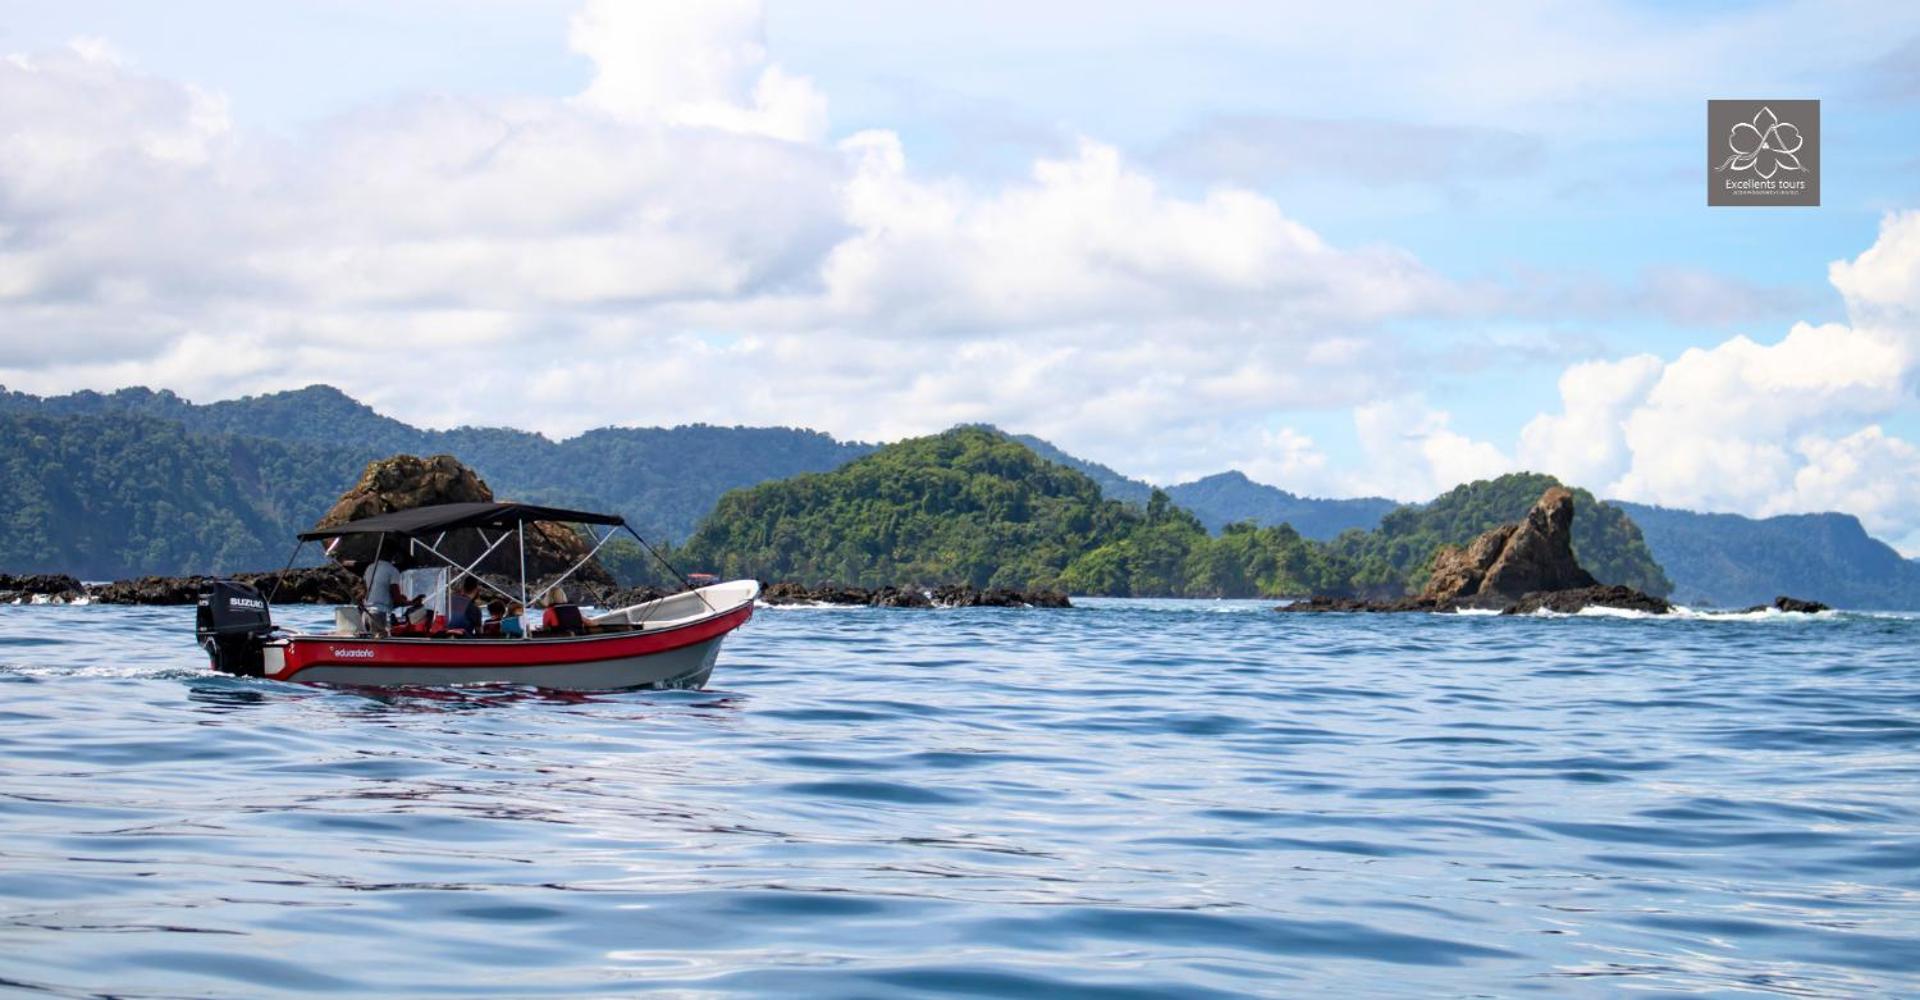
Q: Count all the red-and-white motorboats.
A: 1